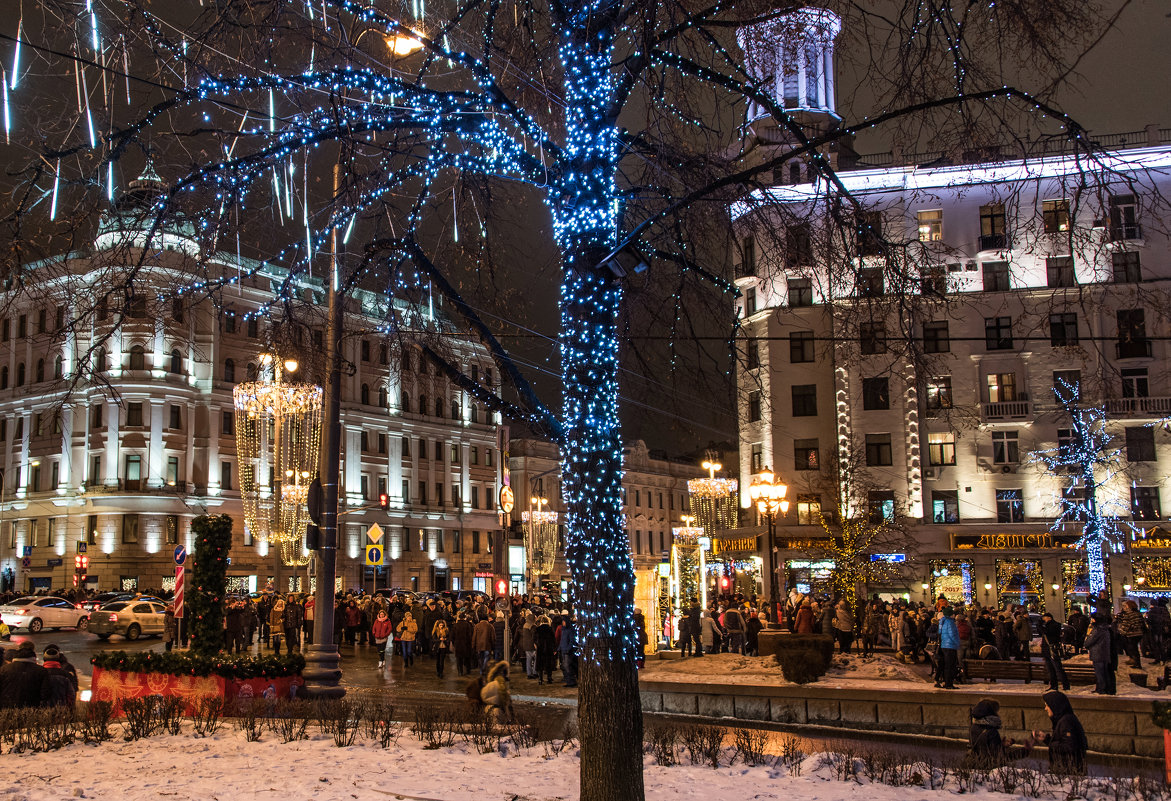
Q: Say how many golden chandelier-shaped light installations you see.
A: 5